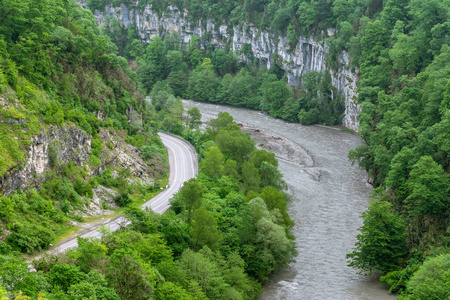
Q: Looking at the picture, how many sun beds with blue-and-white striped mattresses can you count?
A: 0